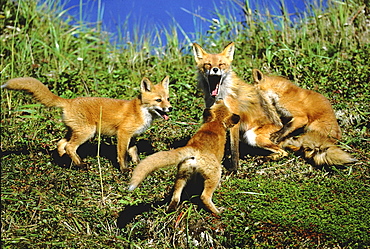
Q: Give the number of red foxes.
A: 4